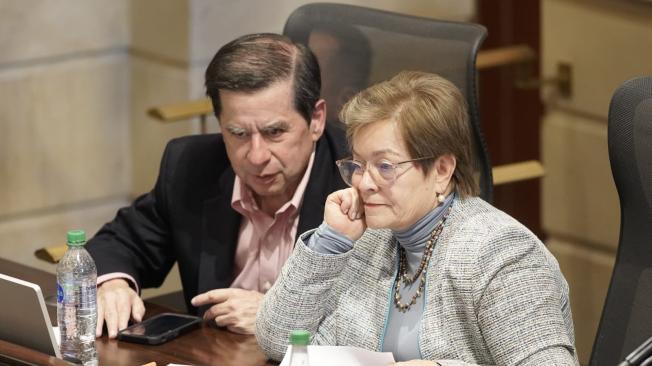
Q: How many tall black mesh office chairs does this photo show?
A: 2